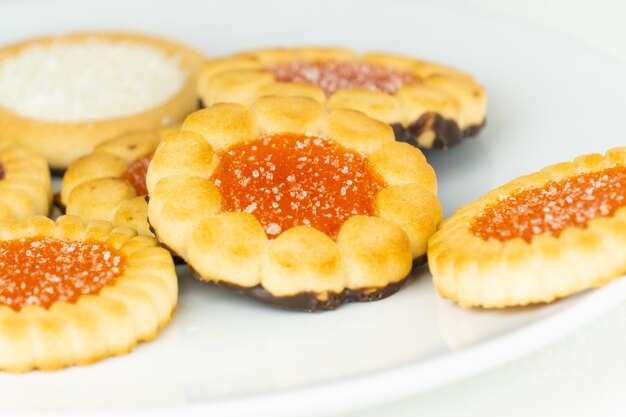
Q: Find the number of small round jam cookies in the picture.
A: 6